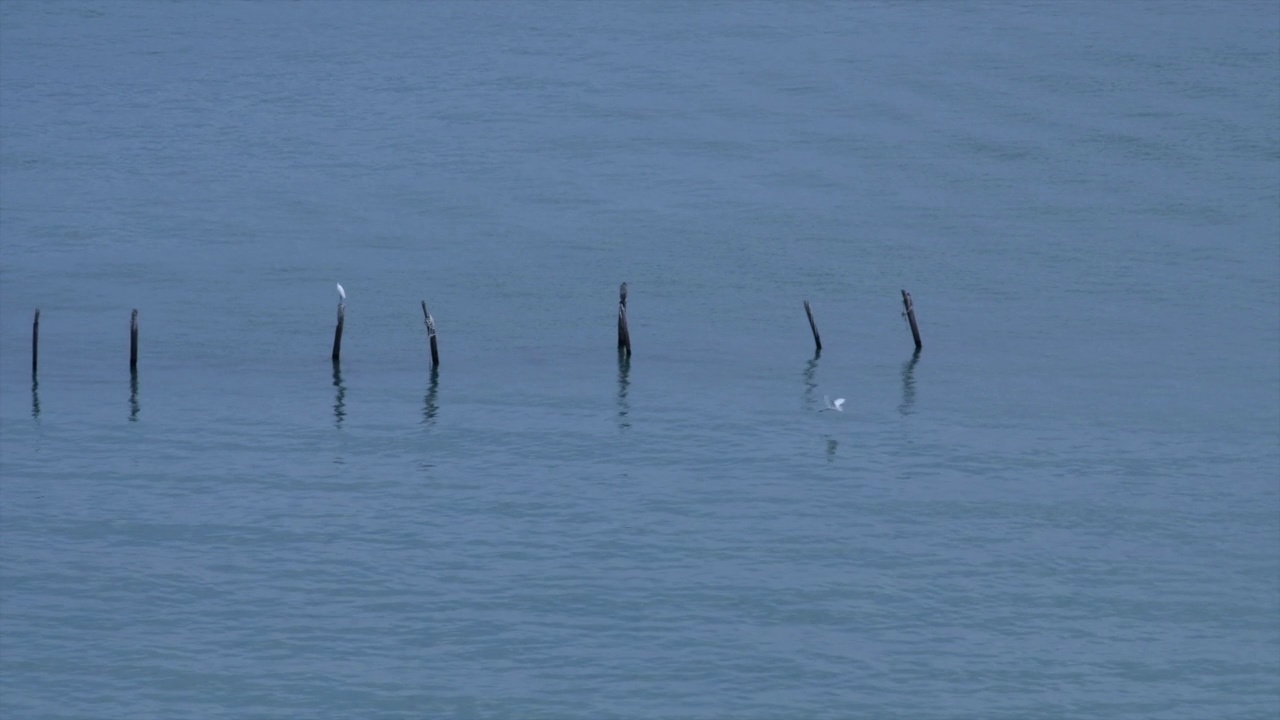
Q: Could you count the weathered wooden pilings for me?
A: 7